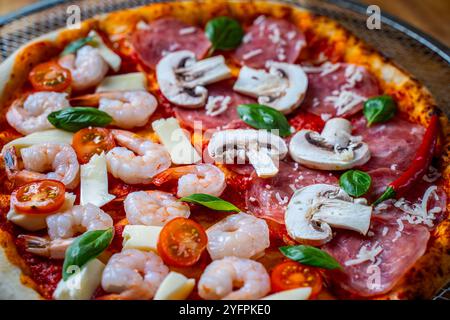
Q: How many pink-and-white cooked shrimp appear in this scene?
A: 11